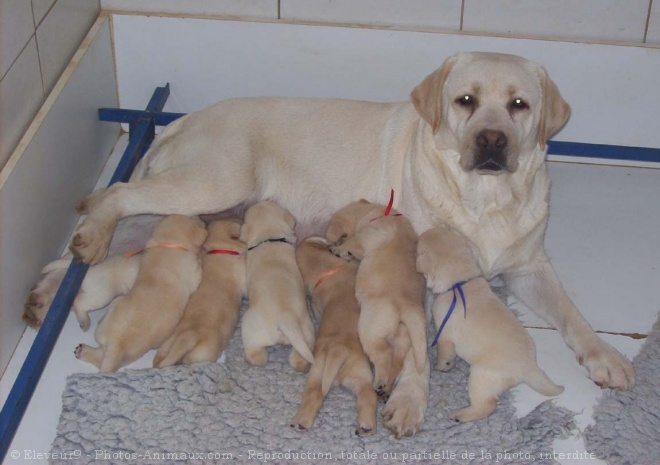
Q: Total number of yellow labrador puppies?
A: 7